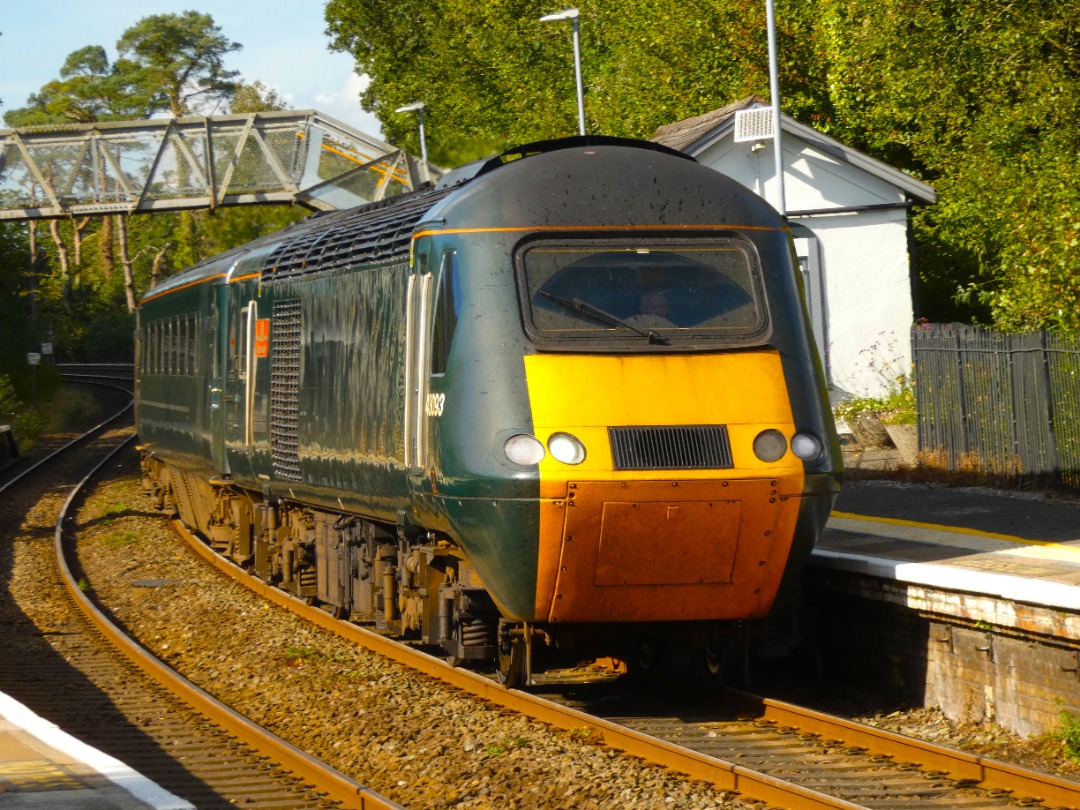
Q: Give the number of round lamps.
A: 4